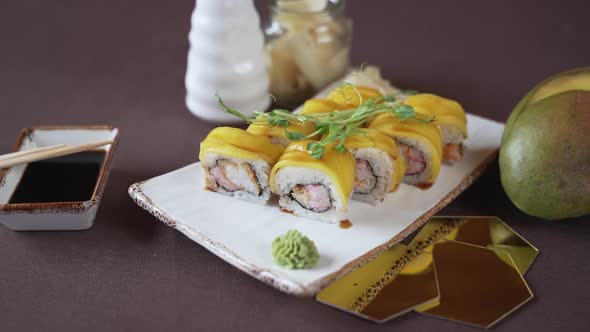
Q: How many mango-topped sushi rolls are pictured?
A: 8